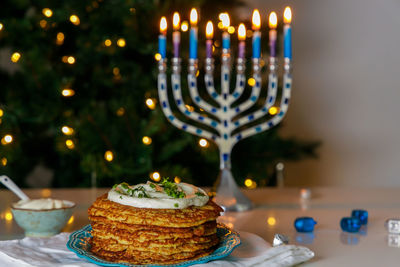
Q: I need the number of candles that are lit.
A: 9